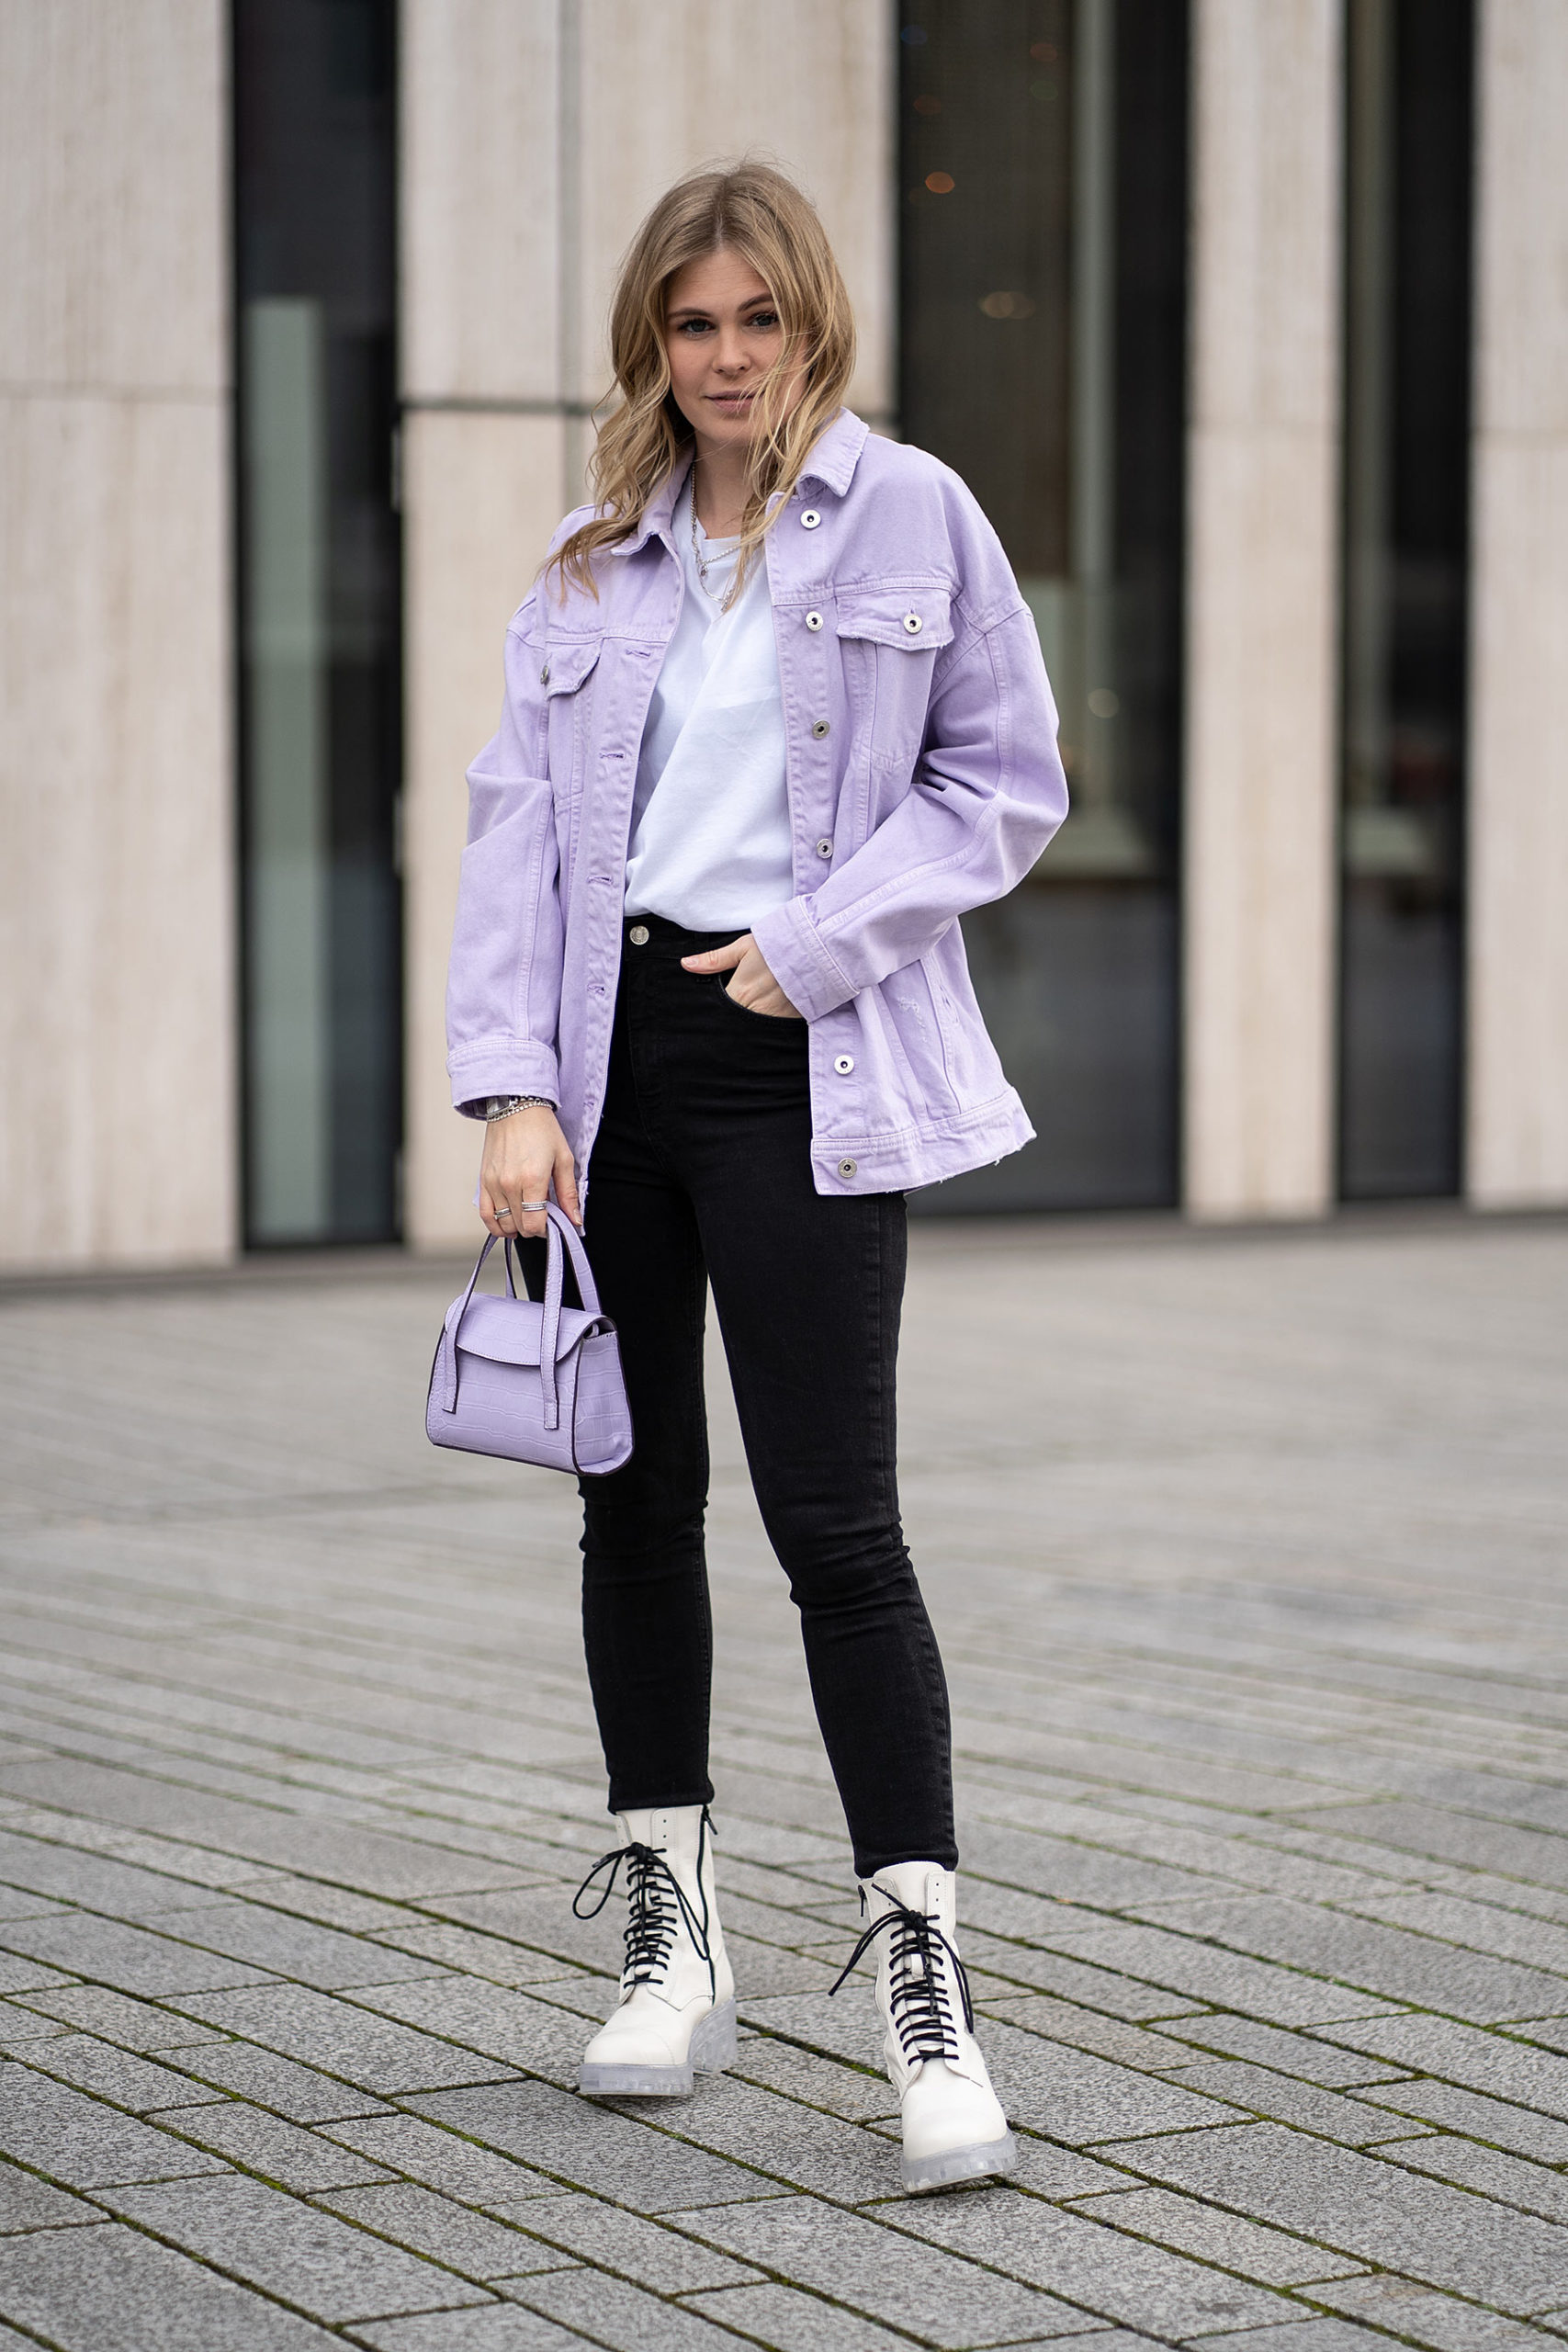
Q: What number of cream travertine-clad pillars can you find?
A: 4